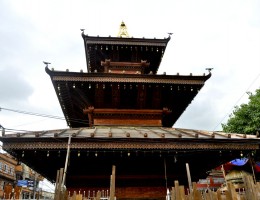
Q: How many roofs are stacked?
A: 3